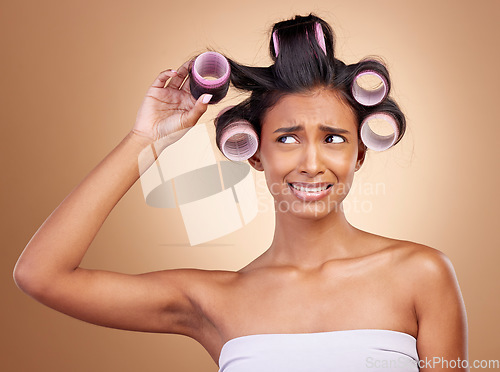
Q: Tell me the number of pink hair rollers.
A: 5